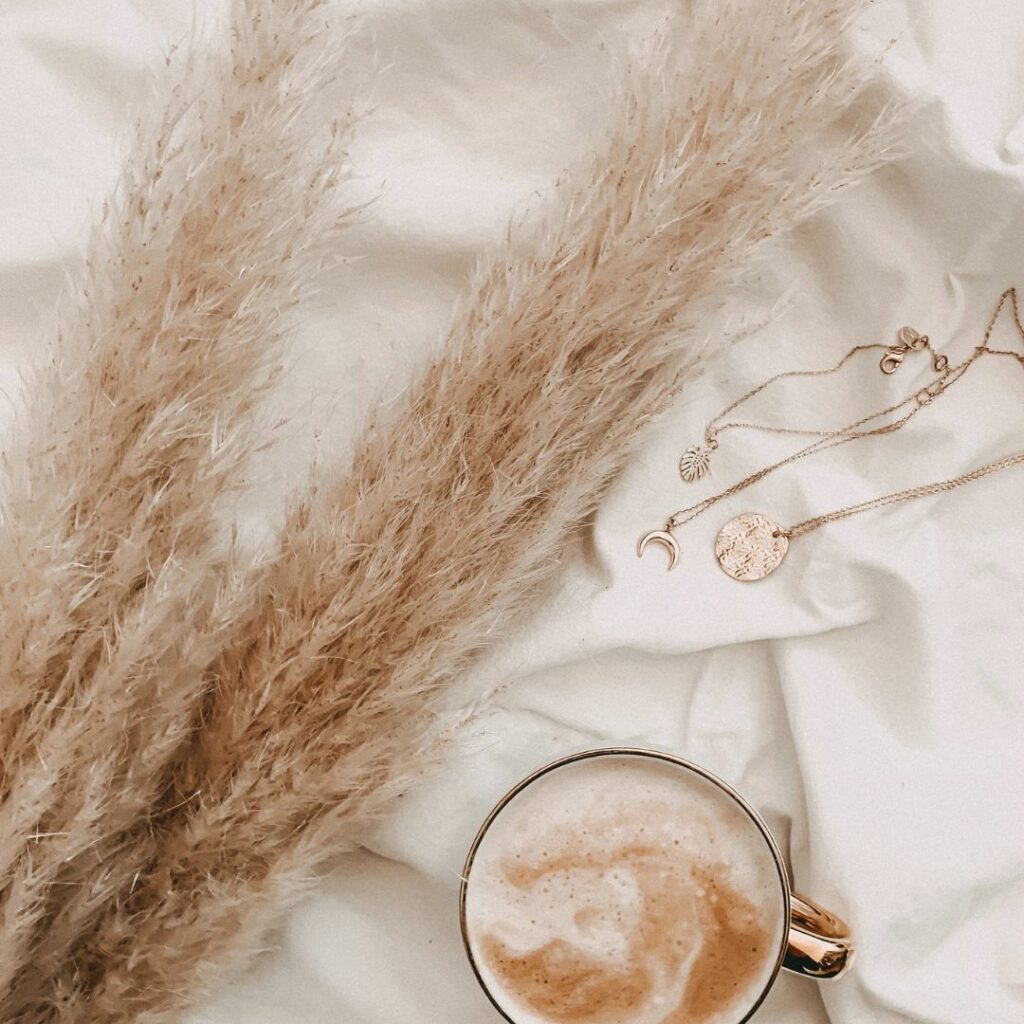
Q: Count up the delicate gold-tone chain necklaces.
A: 3